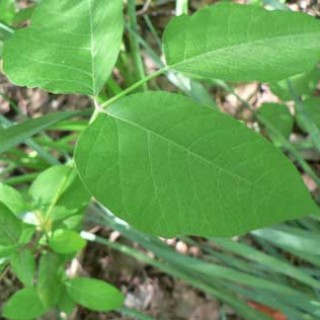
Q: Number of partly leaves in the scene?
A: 2